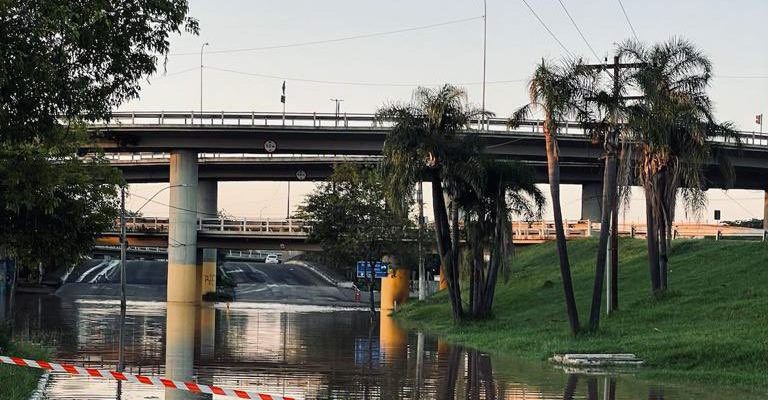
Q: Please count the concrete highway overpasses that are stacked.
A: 3